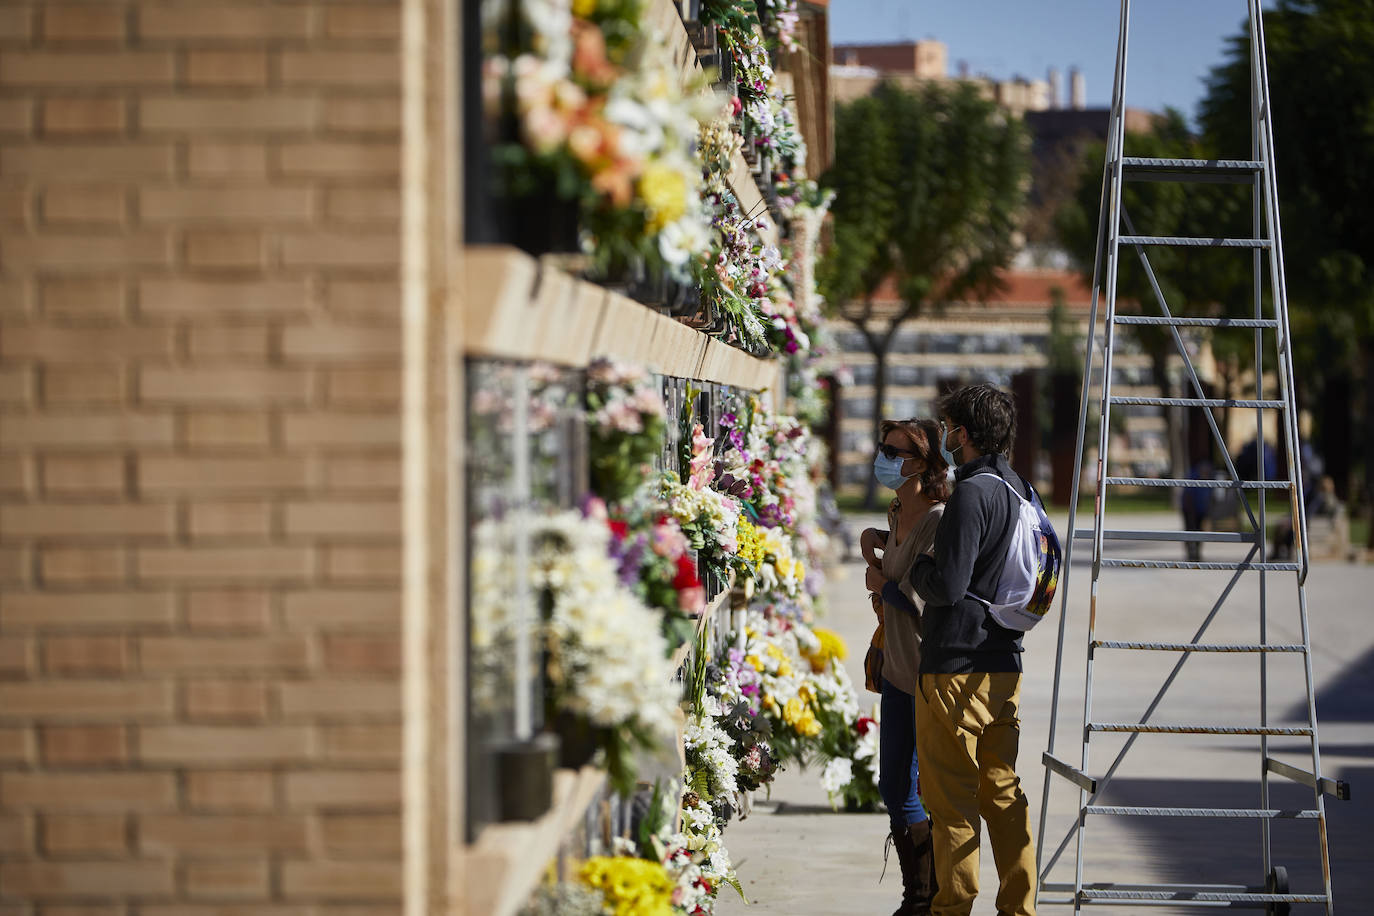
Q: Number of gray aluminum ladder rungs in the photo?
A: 10